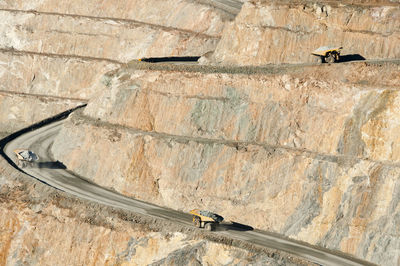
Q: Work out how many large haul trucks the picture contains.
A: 3